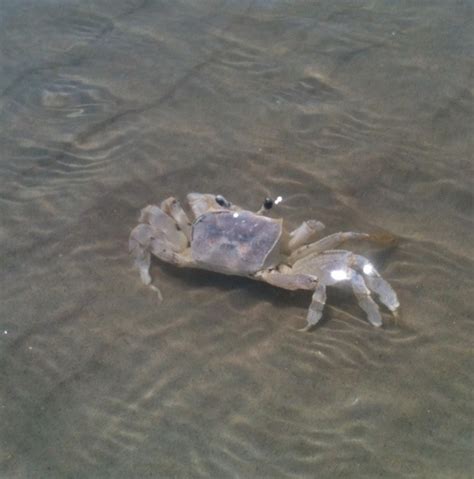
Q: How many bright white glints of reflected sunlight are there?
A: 4